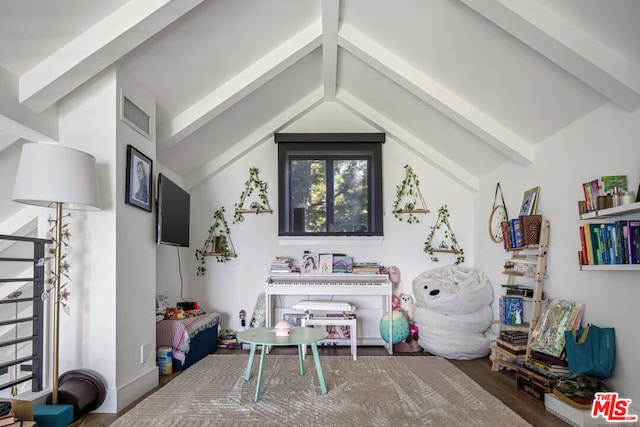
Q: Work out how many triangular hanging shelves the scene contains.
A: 4